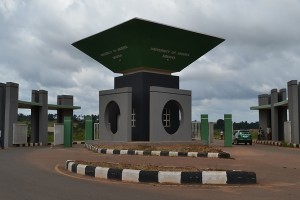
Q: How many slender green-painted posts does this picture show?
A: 4